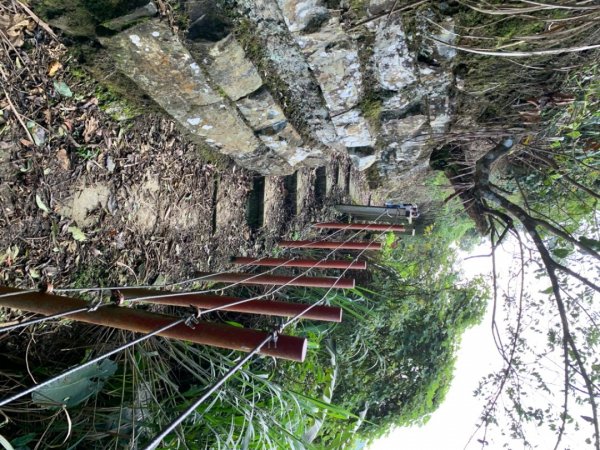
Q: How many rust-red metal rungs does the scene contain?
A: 6